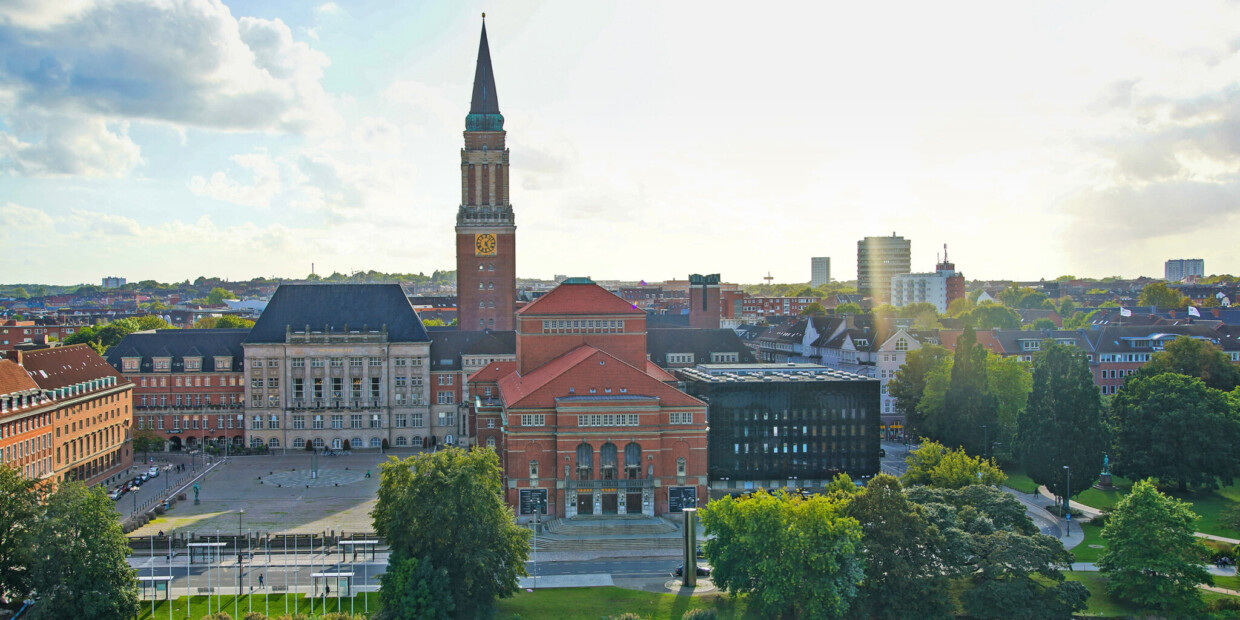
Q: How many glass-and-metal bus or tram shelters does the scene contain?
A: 4